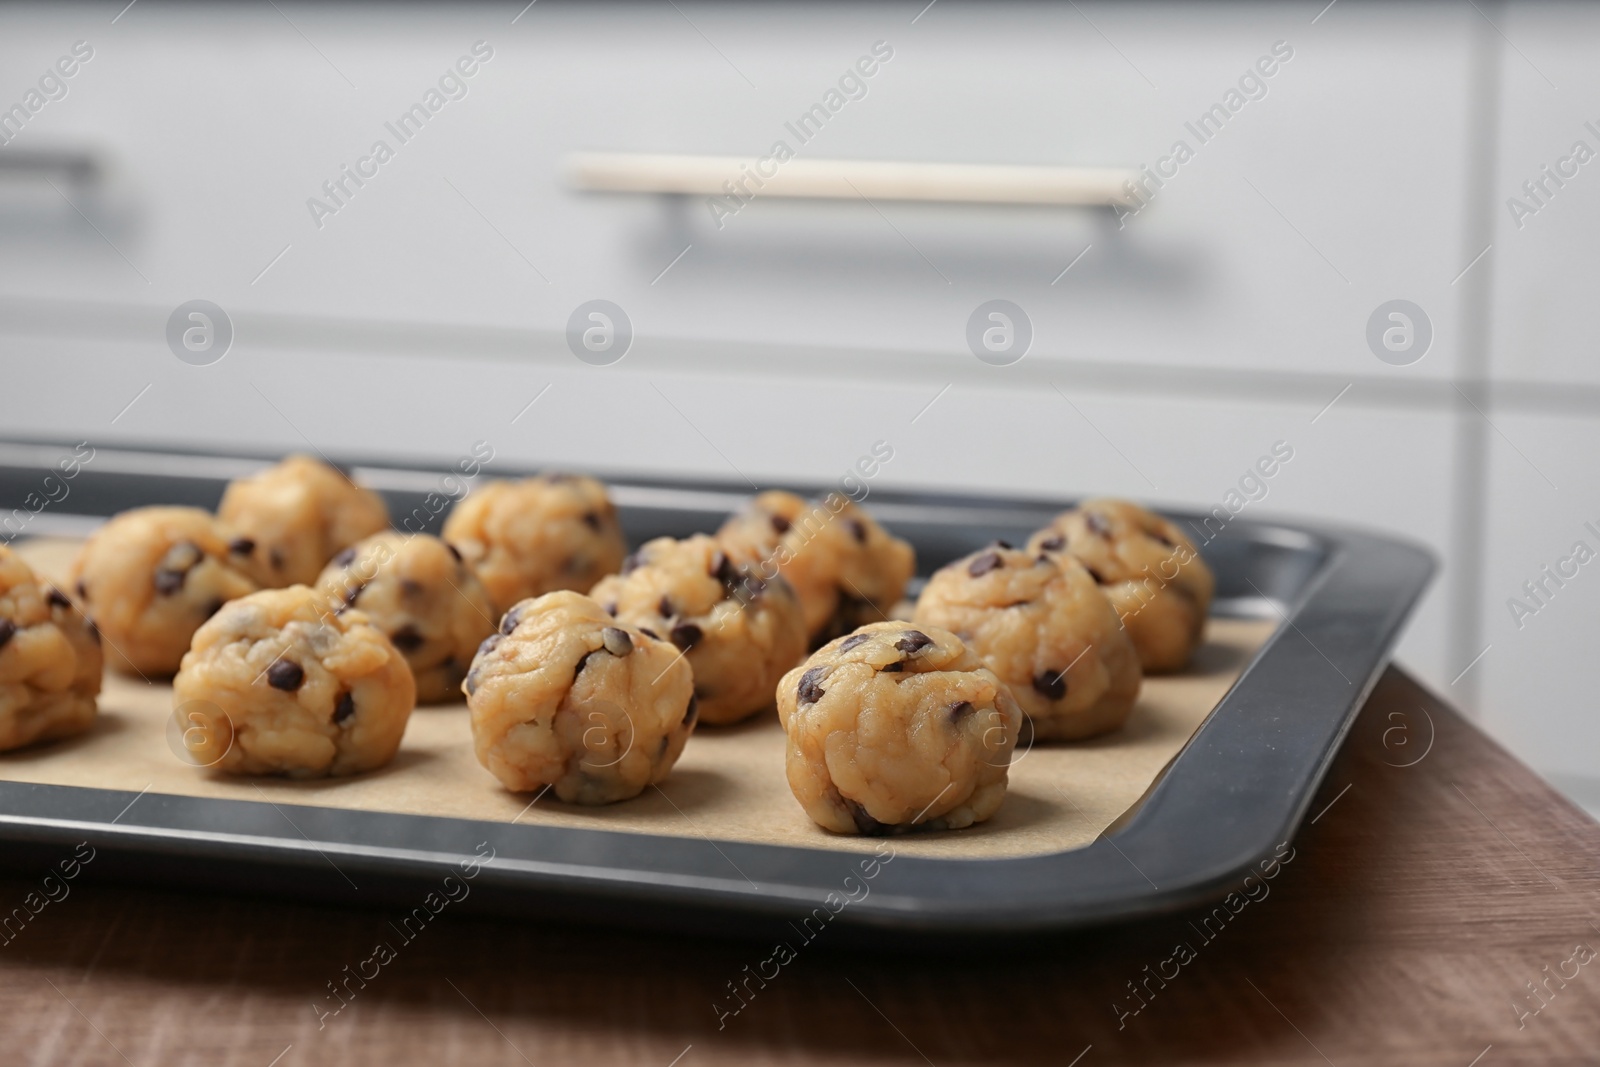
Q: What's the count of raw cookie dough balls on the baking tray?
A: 12